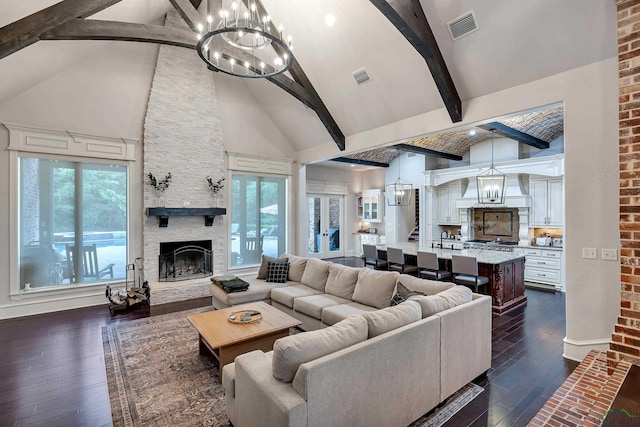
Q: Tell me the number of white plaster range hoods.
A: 1